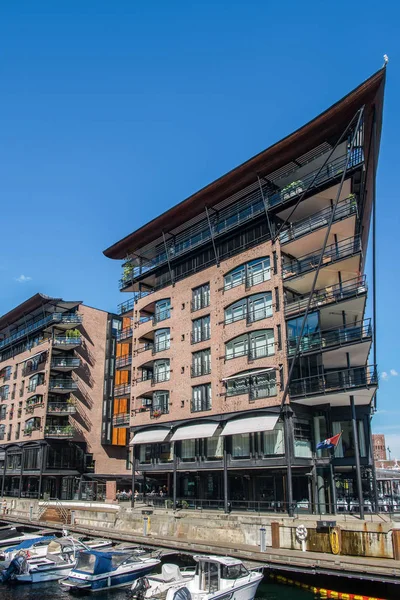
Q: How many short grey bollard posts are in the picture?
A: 4